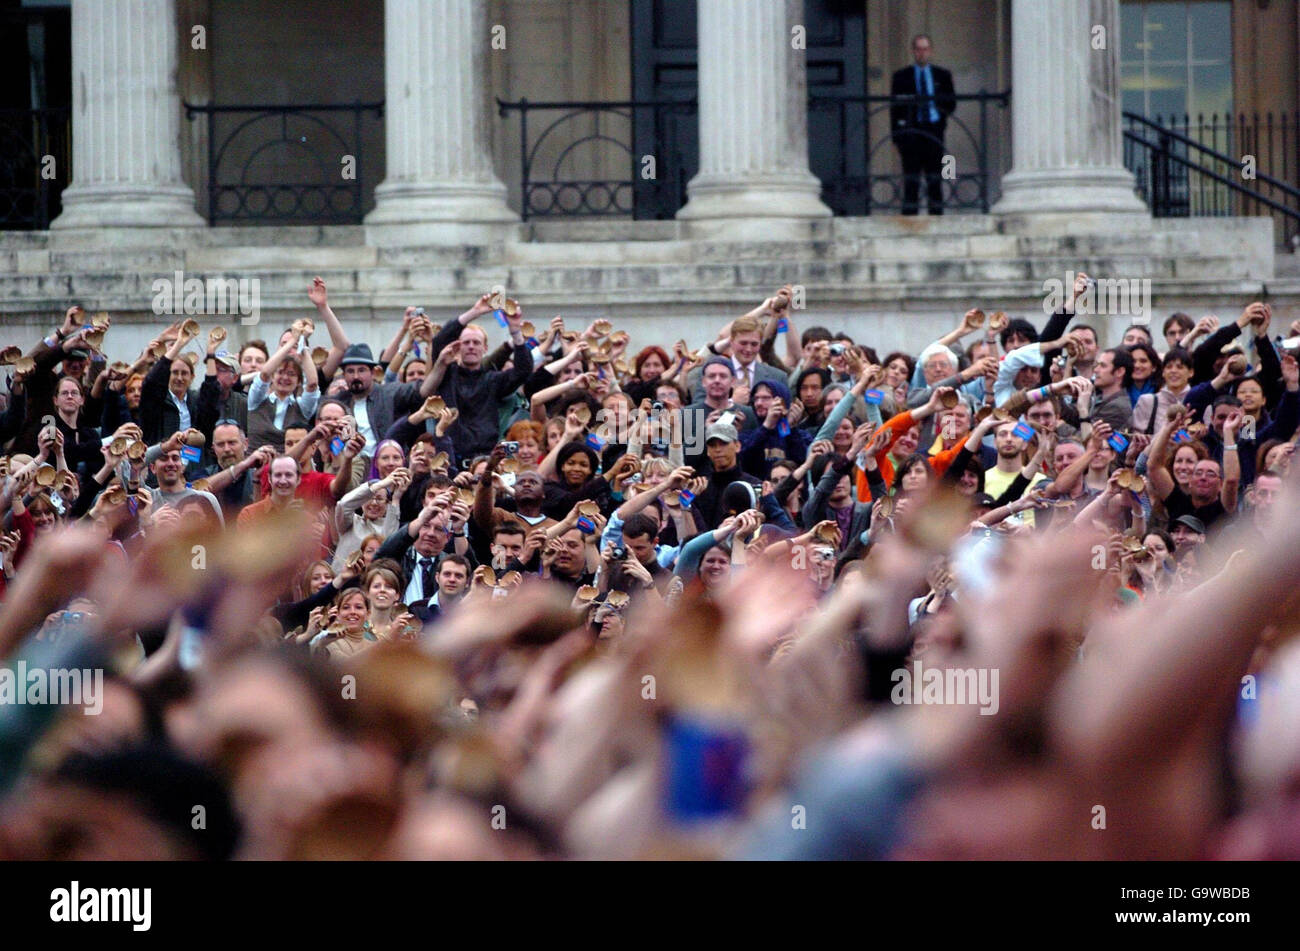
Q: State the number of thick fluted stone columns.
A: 4